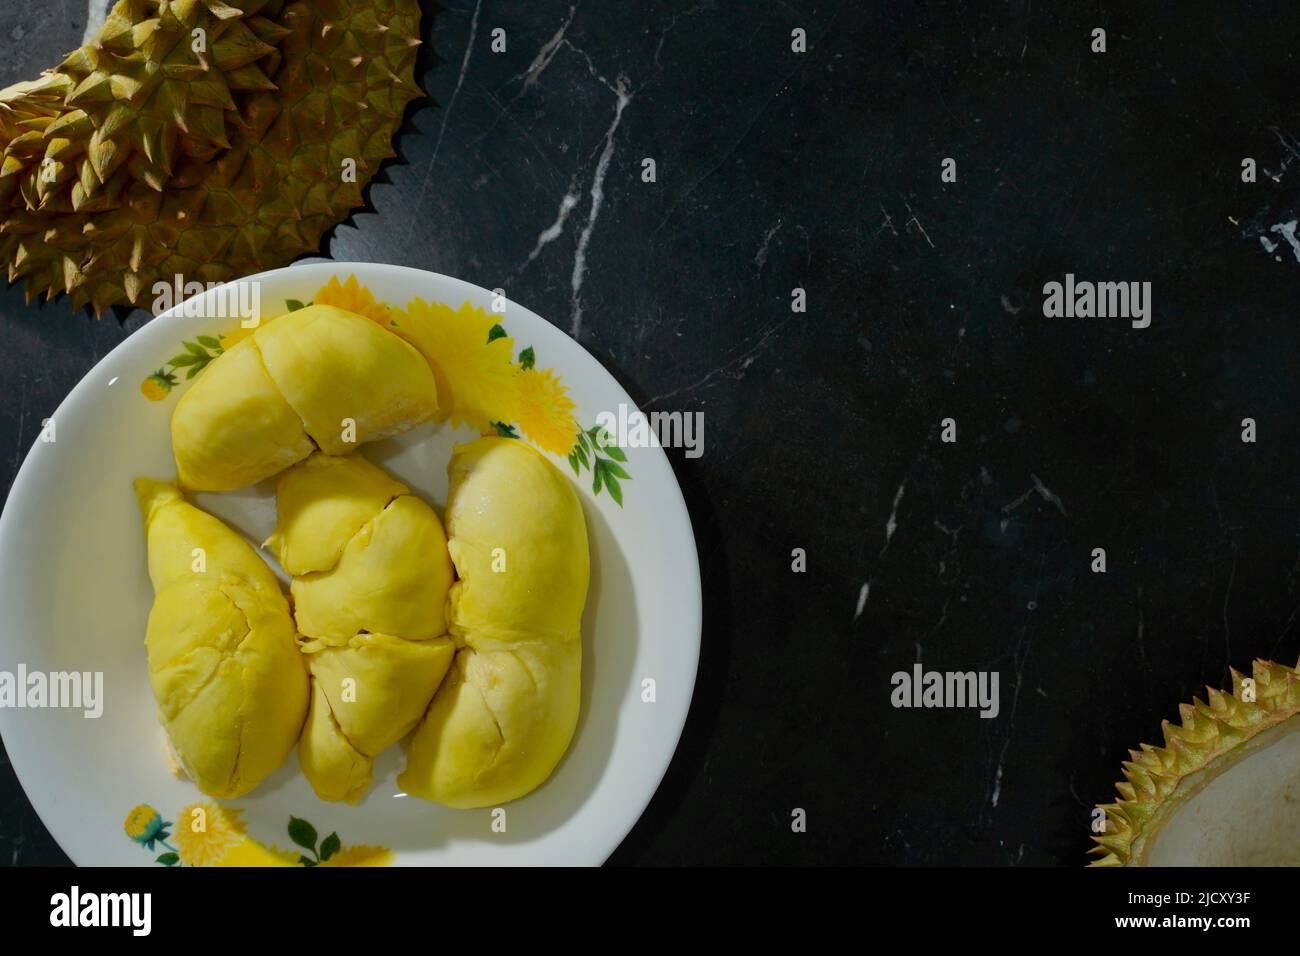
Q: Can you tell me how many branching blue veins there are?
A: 0